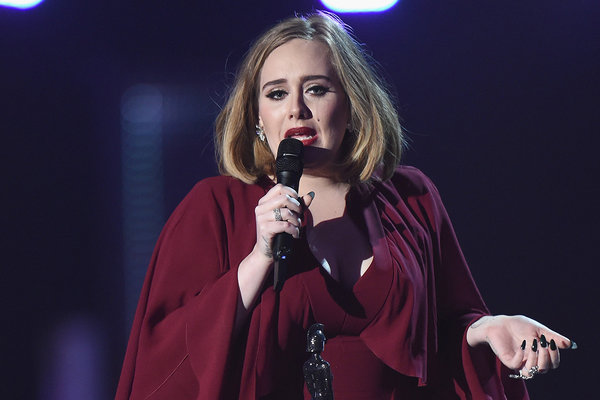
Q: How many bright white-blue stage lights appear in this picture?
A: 2